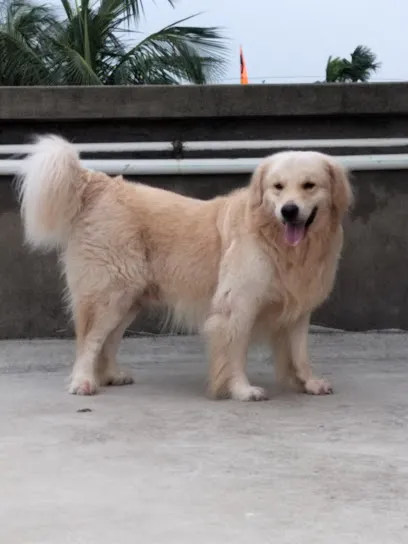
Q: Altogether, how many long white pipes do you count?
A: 2